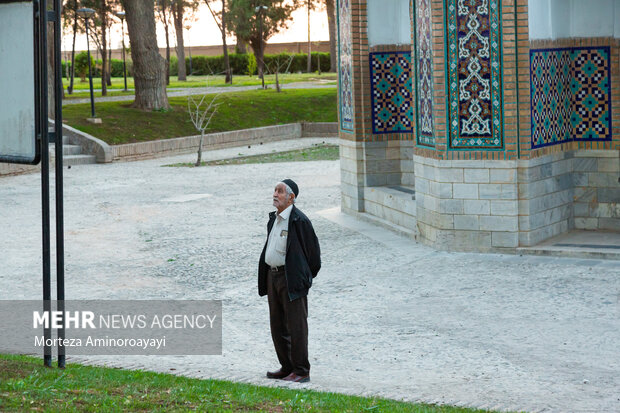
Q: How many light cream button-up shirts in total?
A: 1